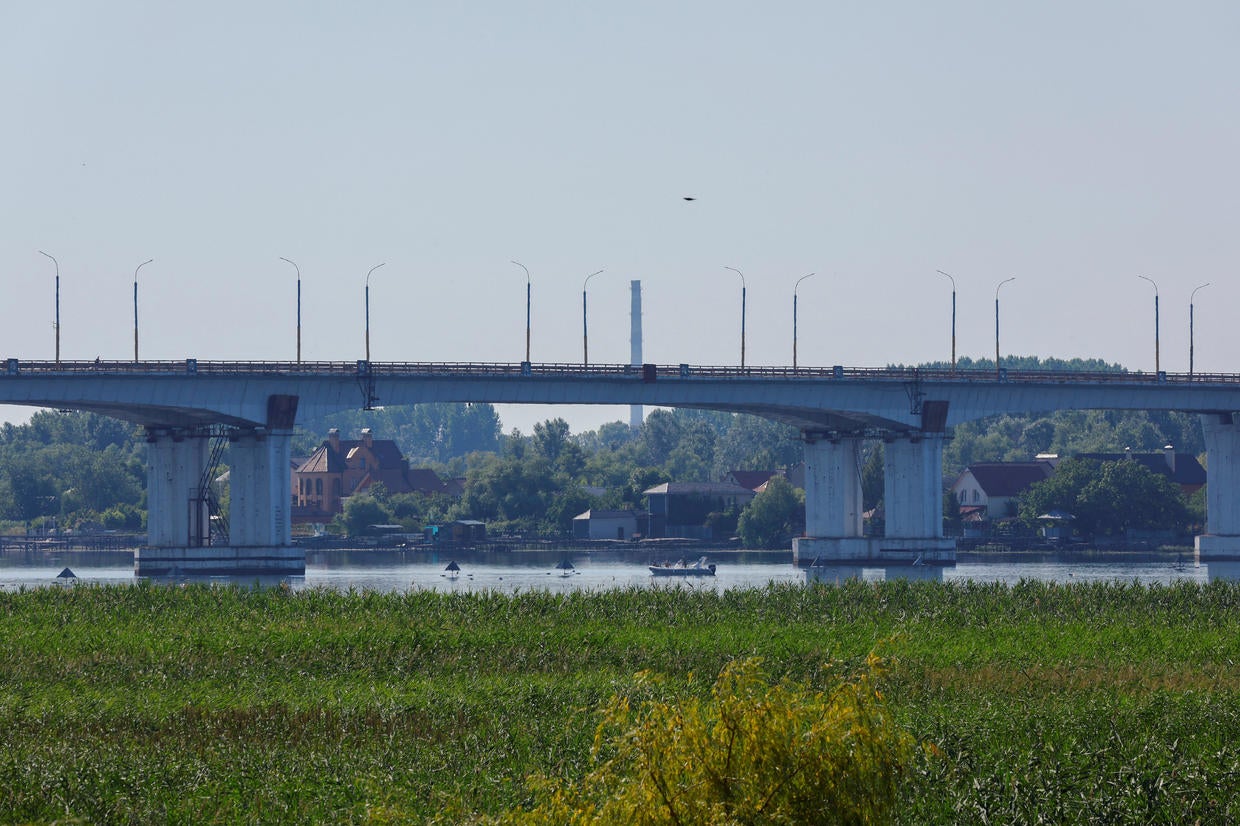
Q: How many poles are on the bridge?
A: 12